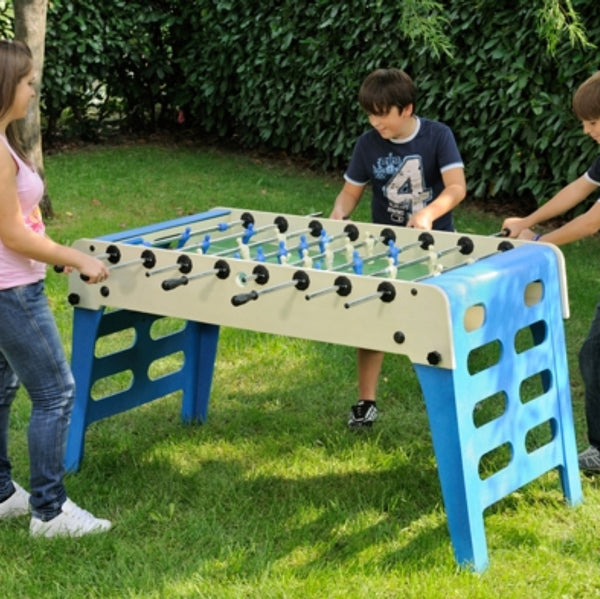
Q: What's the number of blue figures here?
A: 11